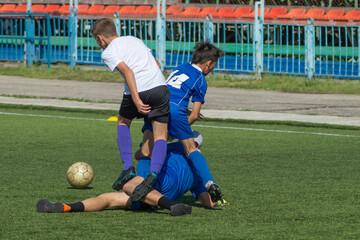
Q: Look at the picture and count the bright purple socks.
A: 2